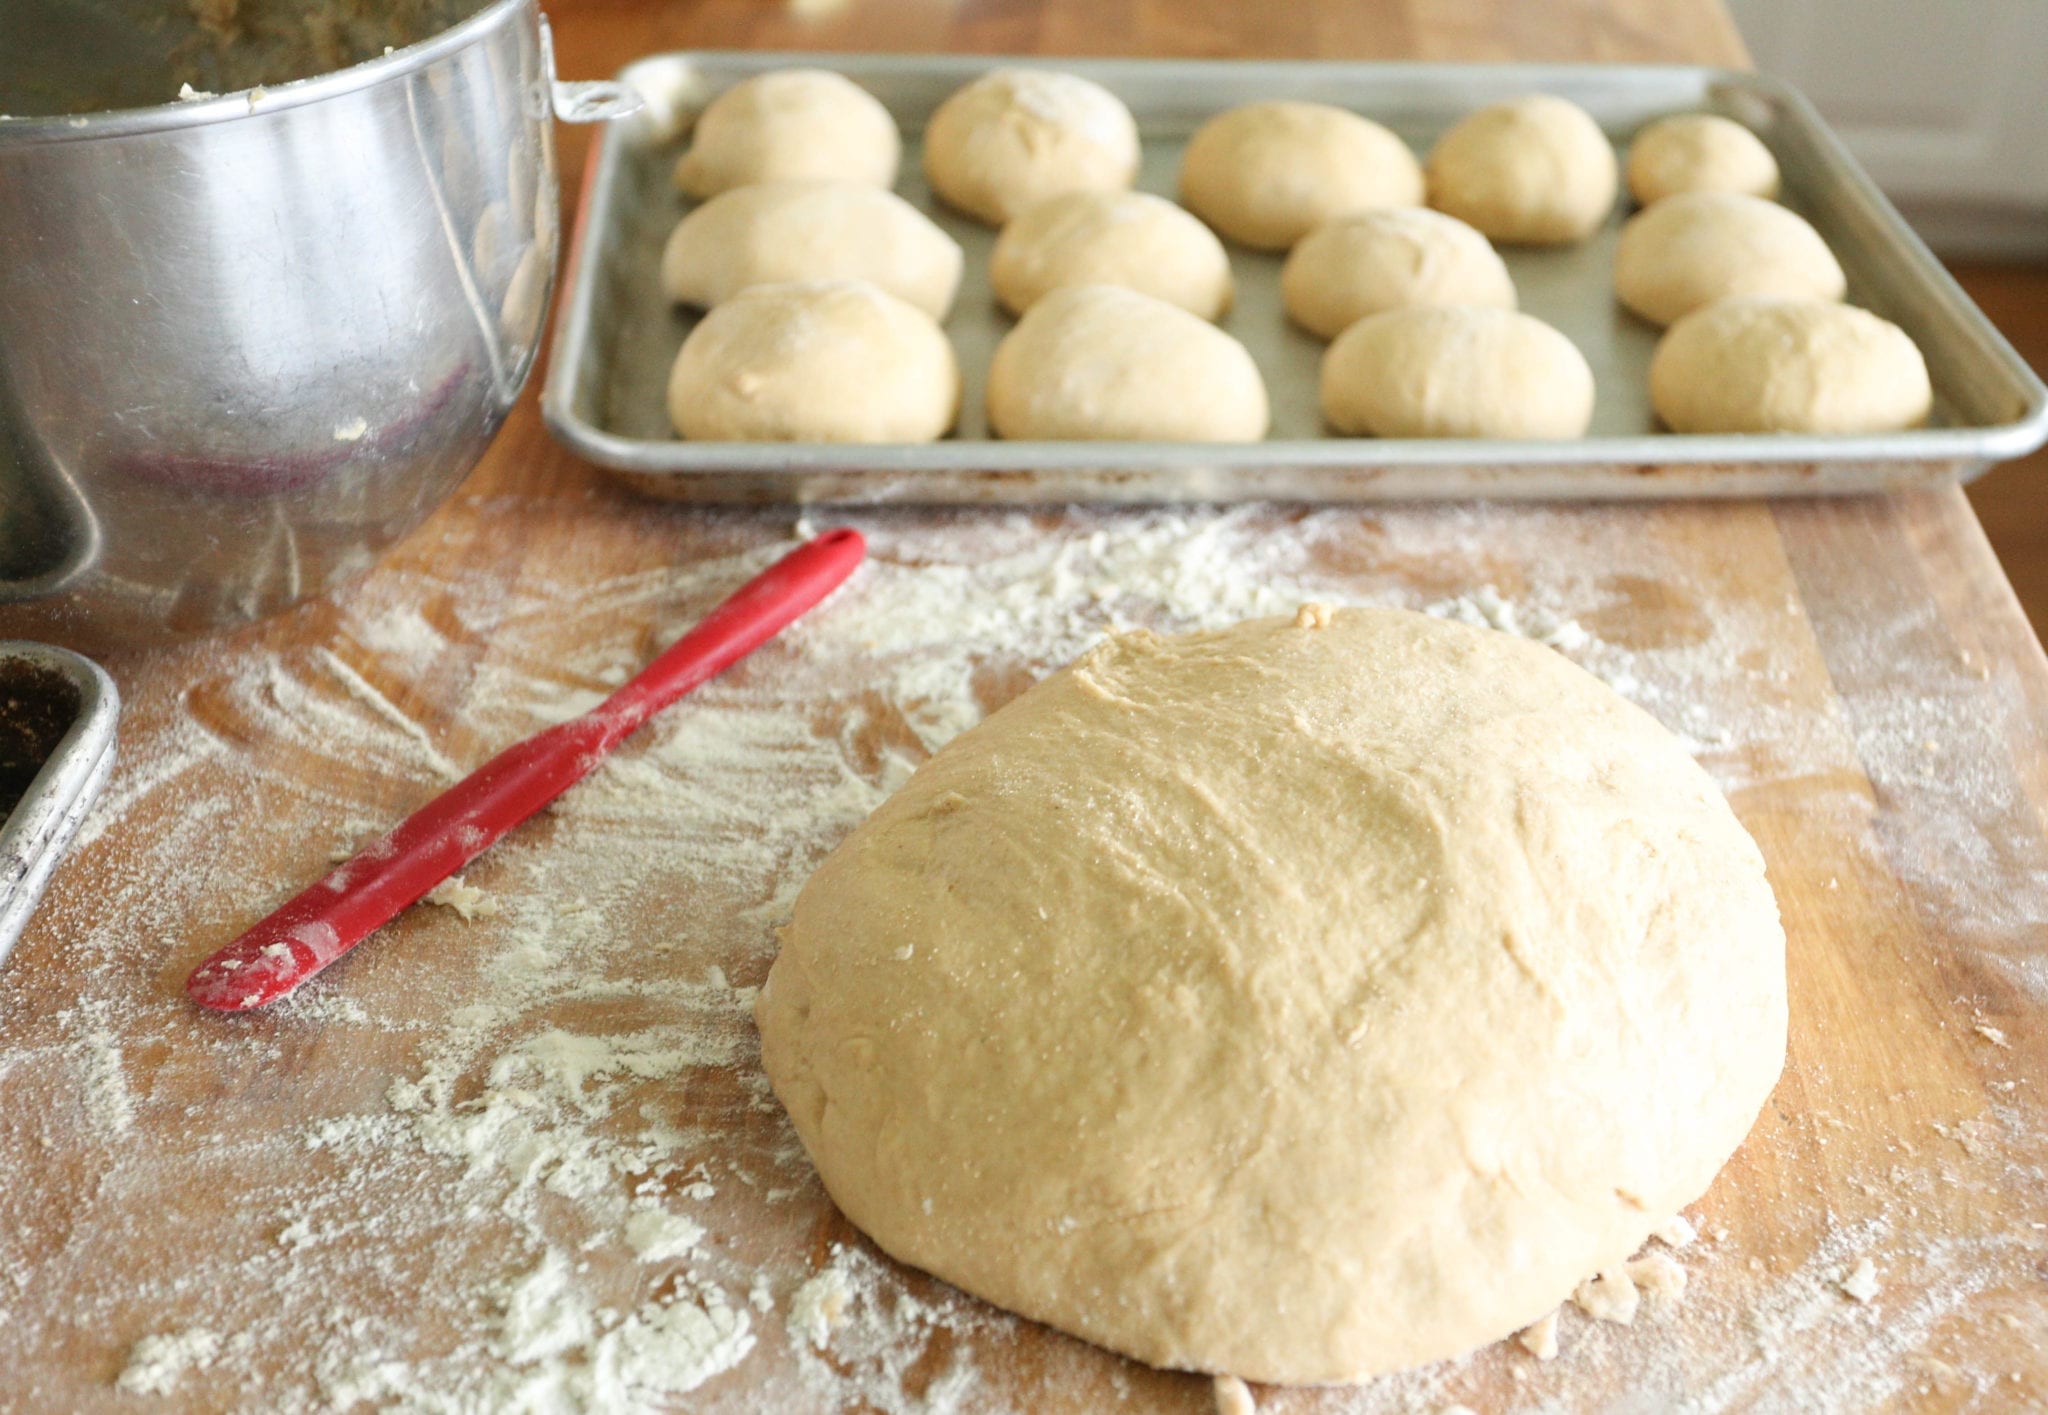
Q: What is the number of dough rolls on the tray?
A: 13